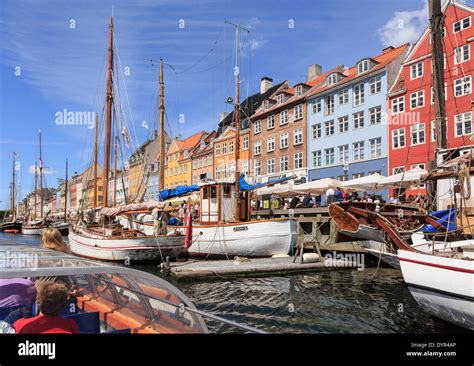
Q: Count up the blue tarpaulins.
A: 3